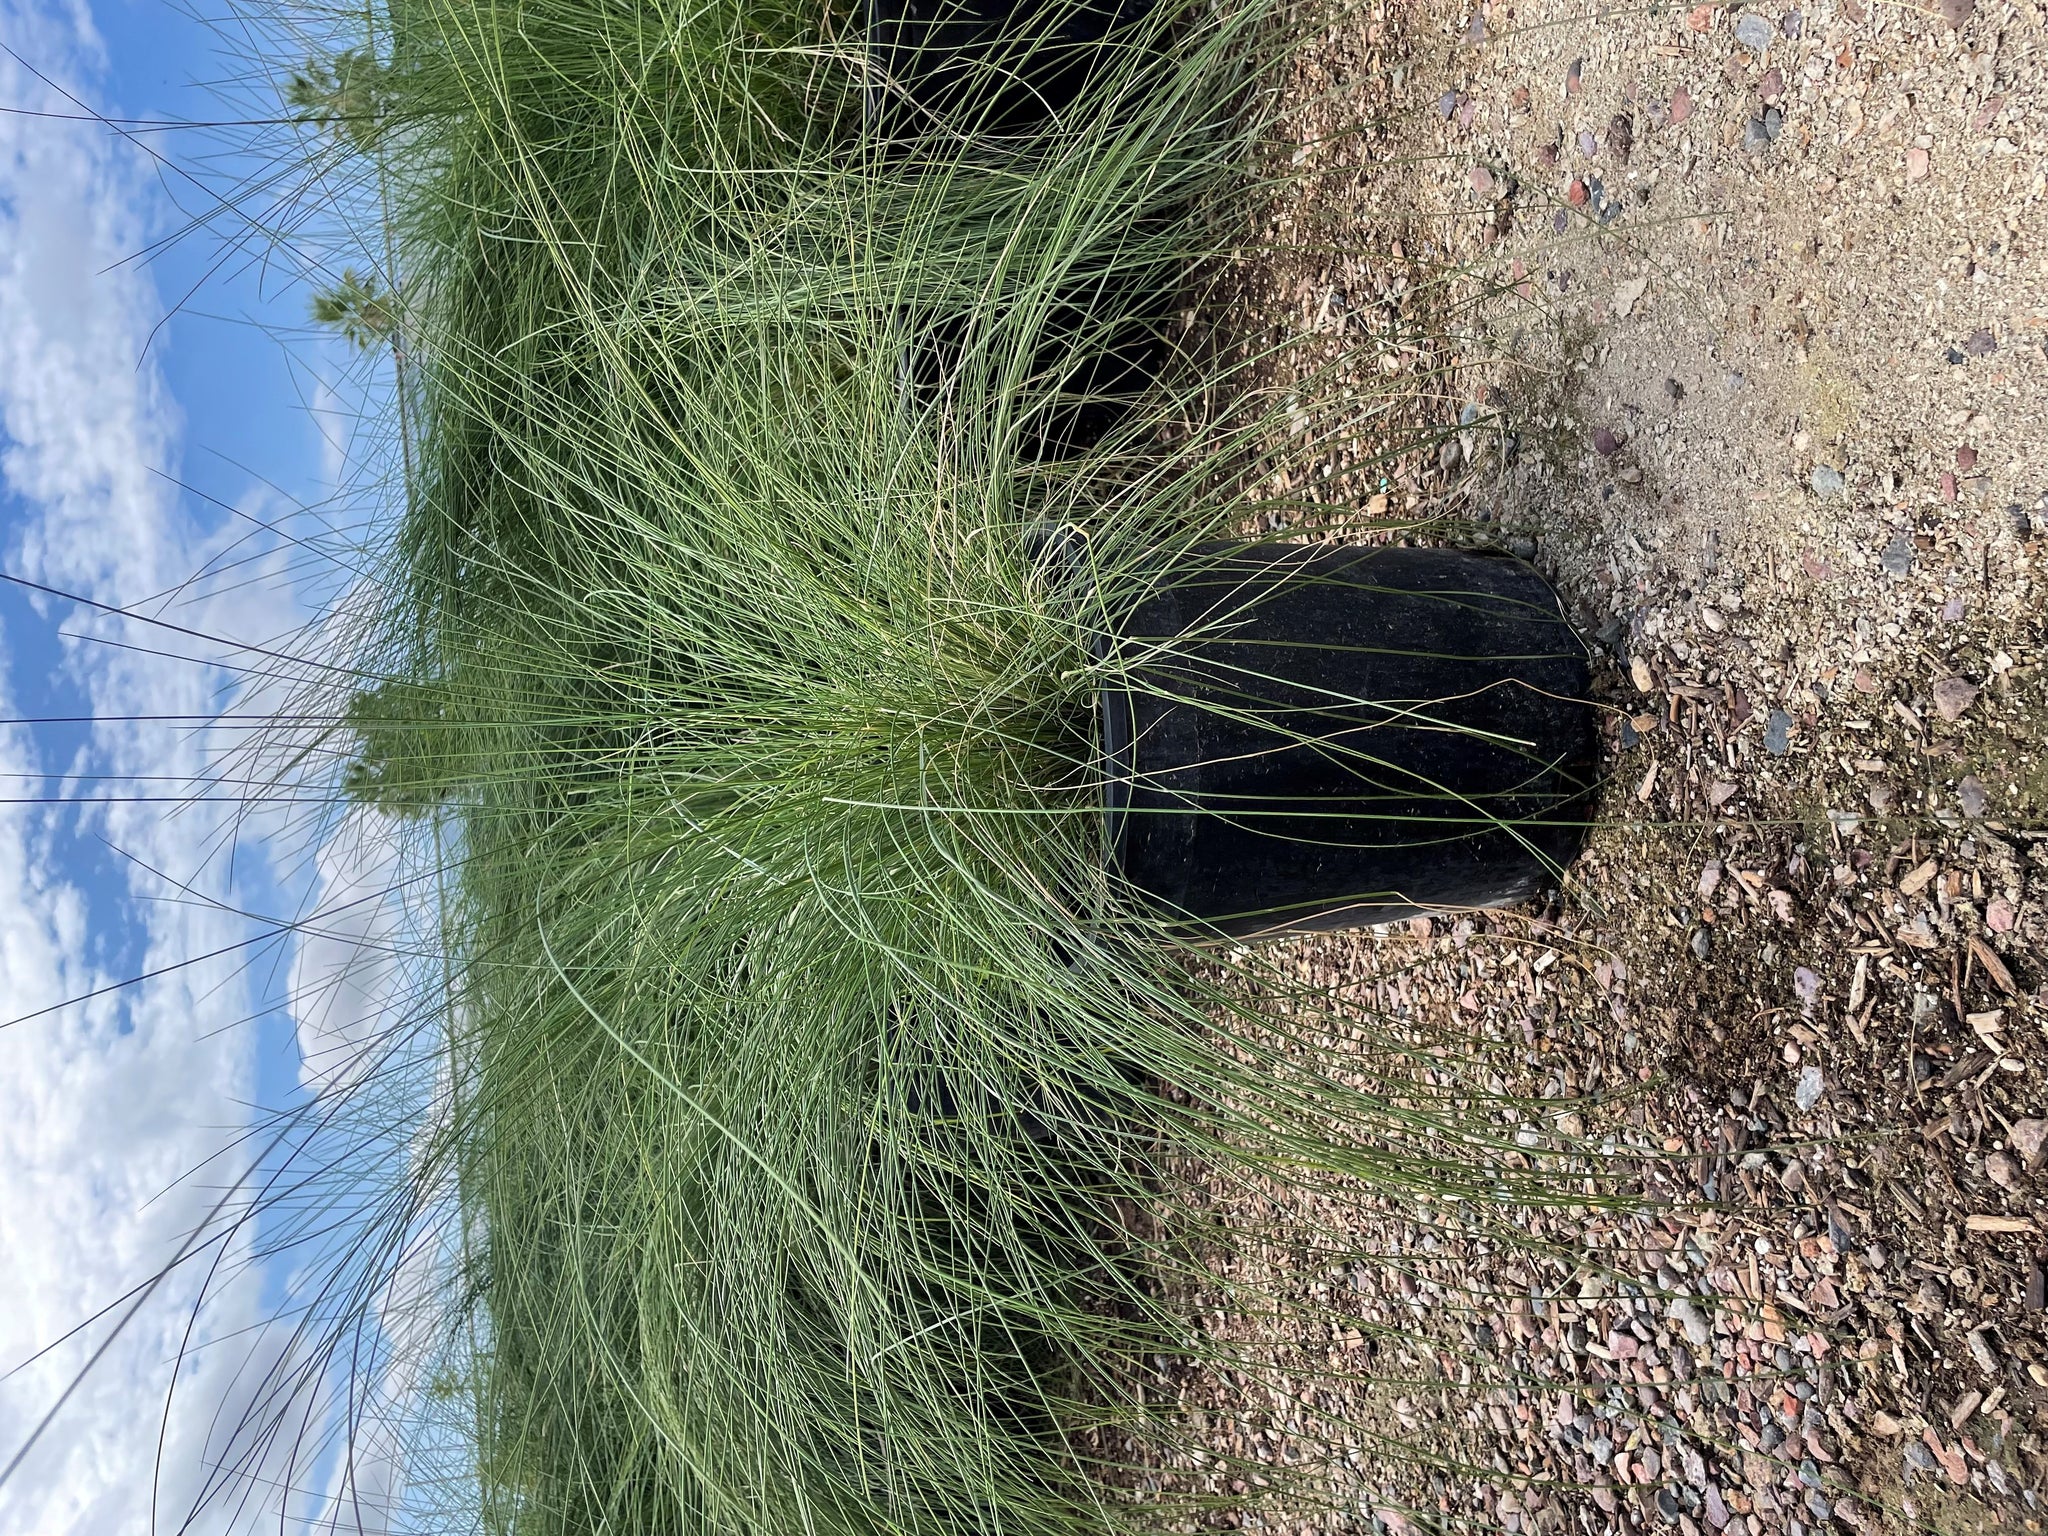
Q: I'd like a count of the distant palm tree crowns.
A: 2